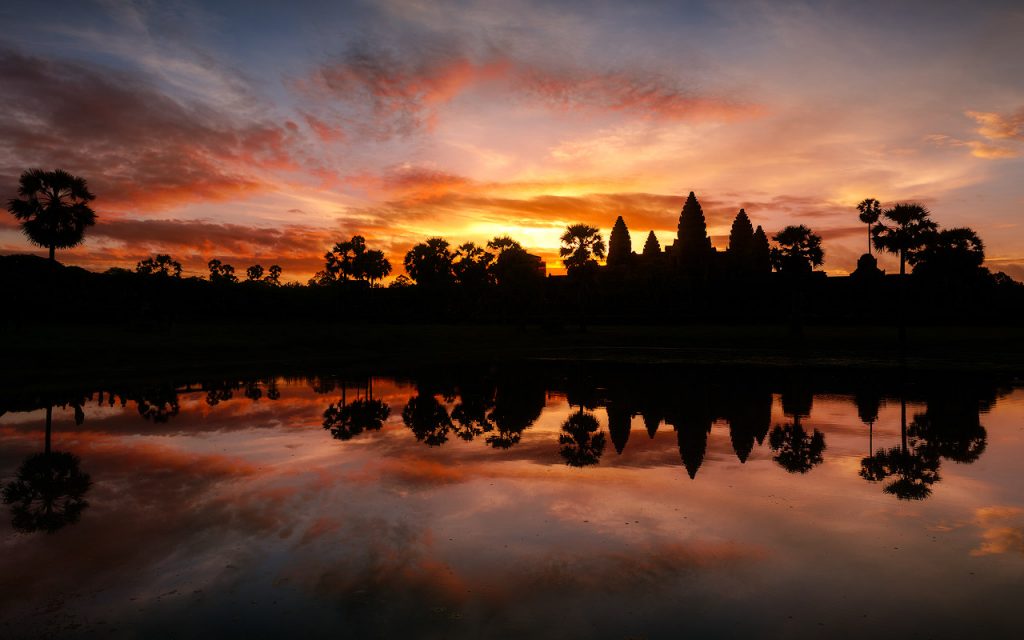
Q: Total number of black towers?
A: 5